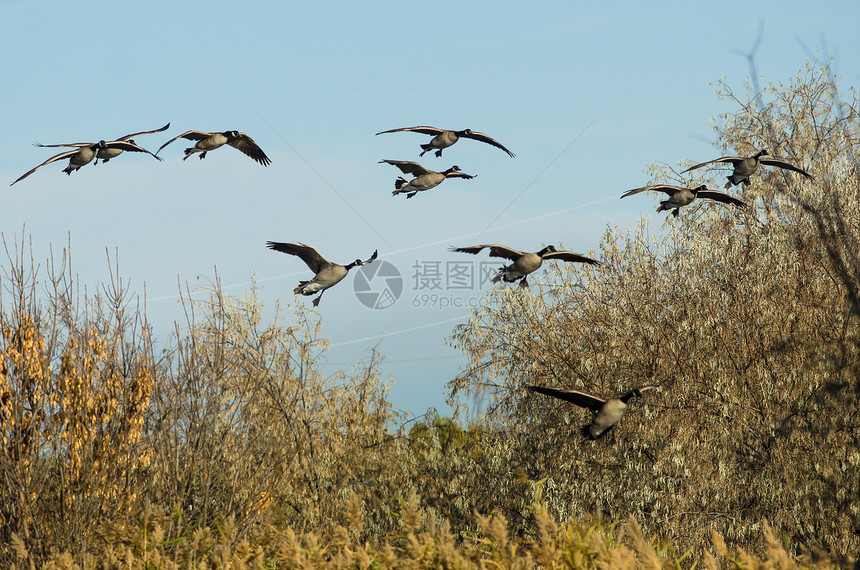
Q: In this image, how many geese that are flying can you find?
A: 10